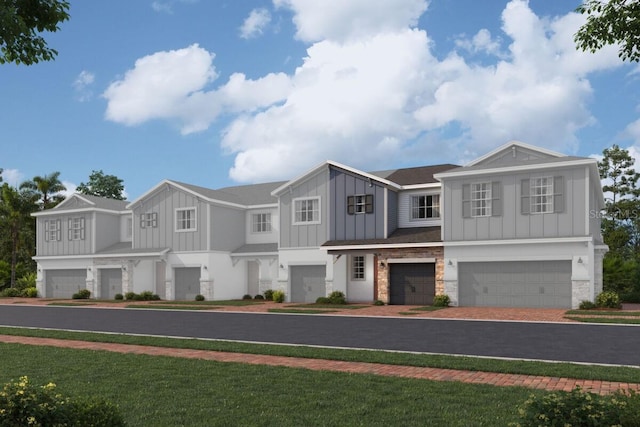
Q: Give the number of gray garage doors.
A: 5